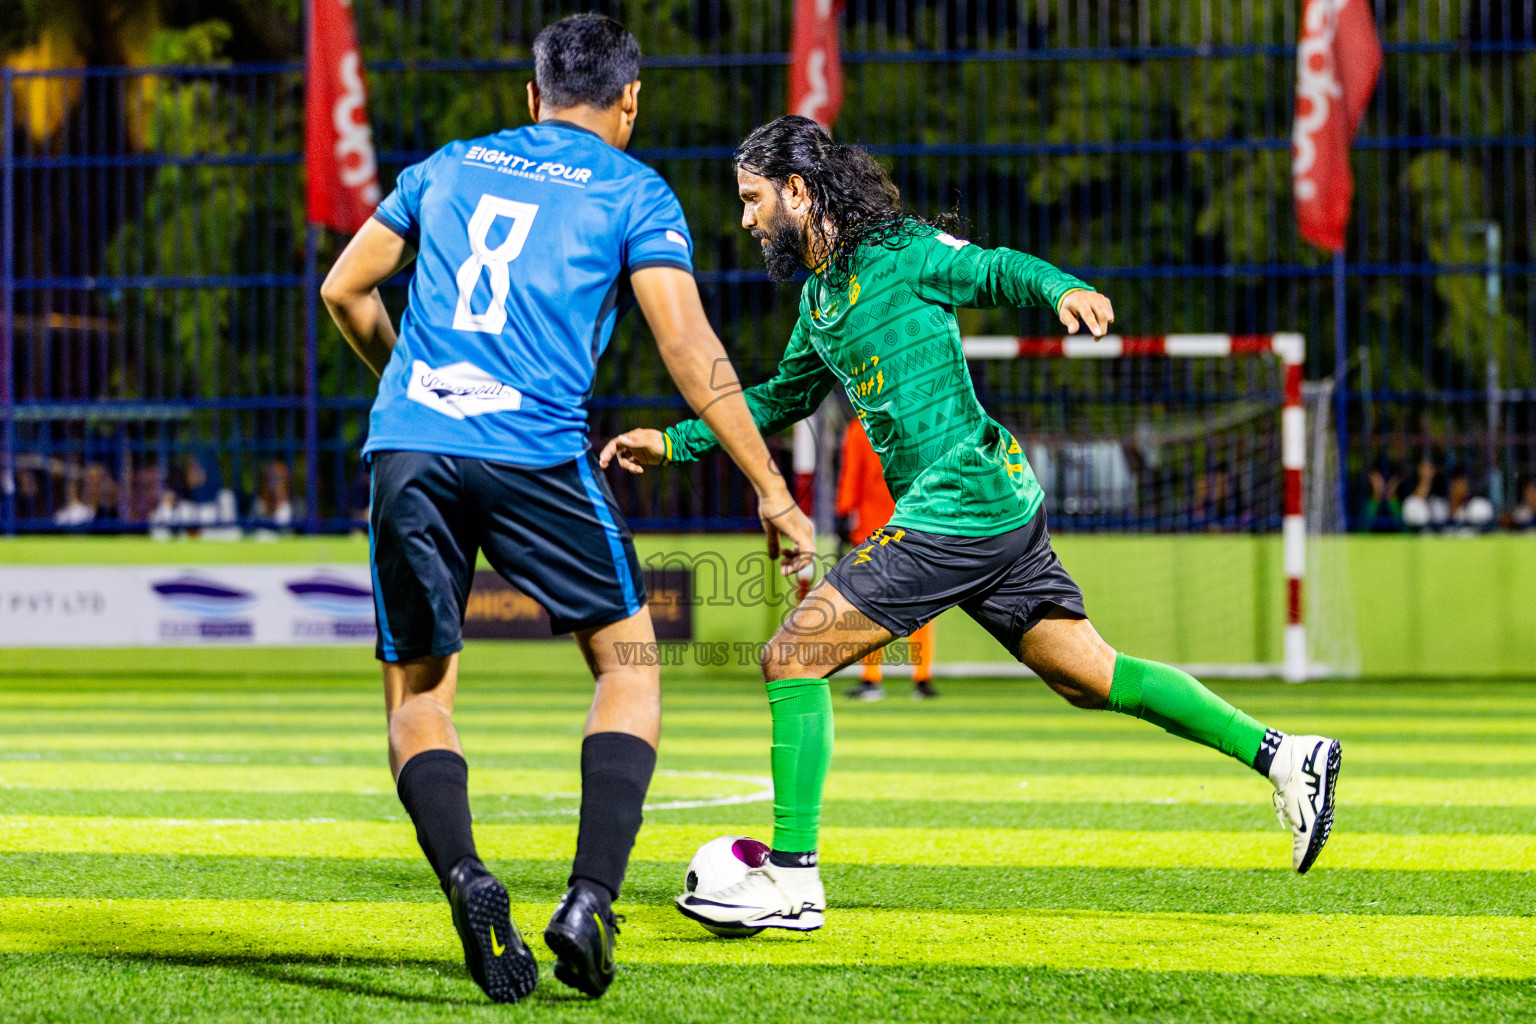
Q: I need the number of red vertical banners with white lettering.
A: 3